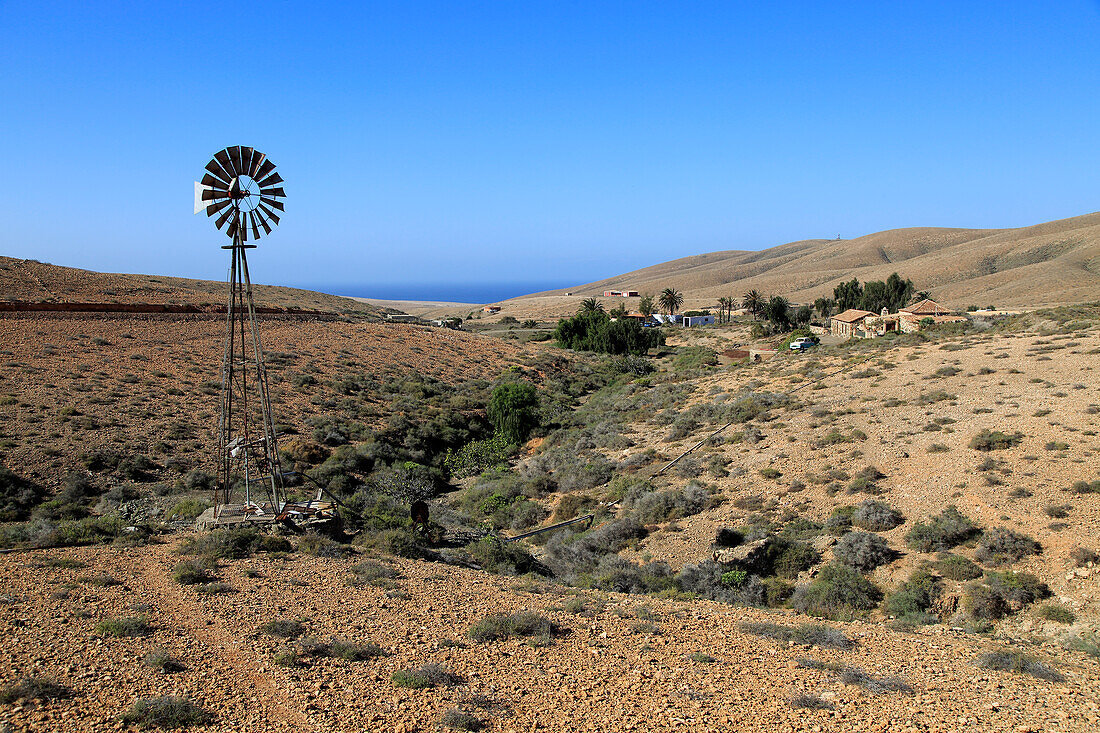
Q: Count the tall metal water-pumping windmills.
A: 1